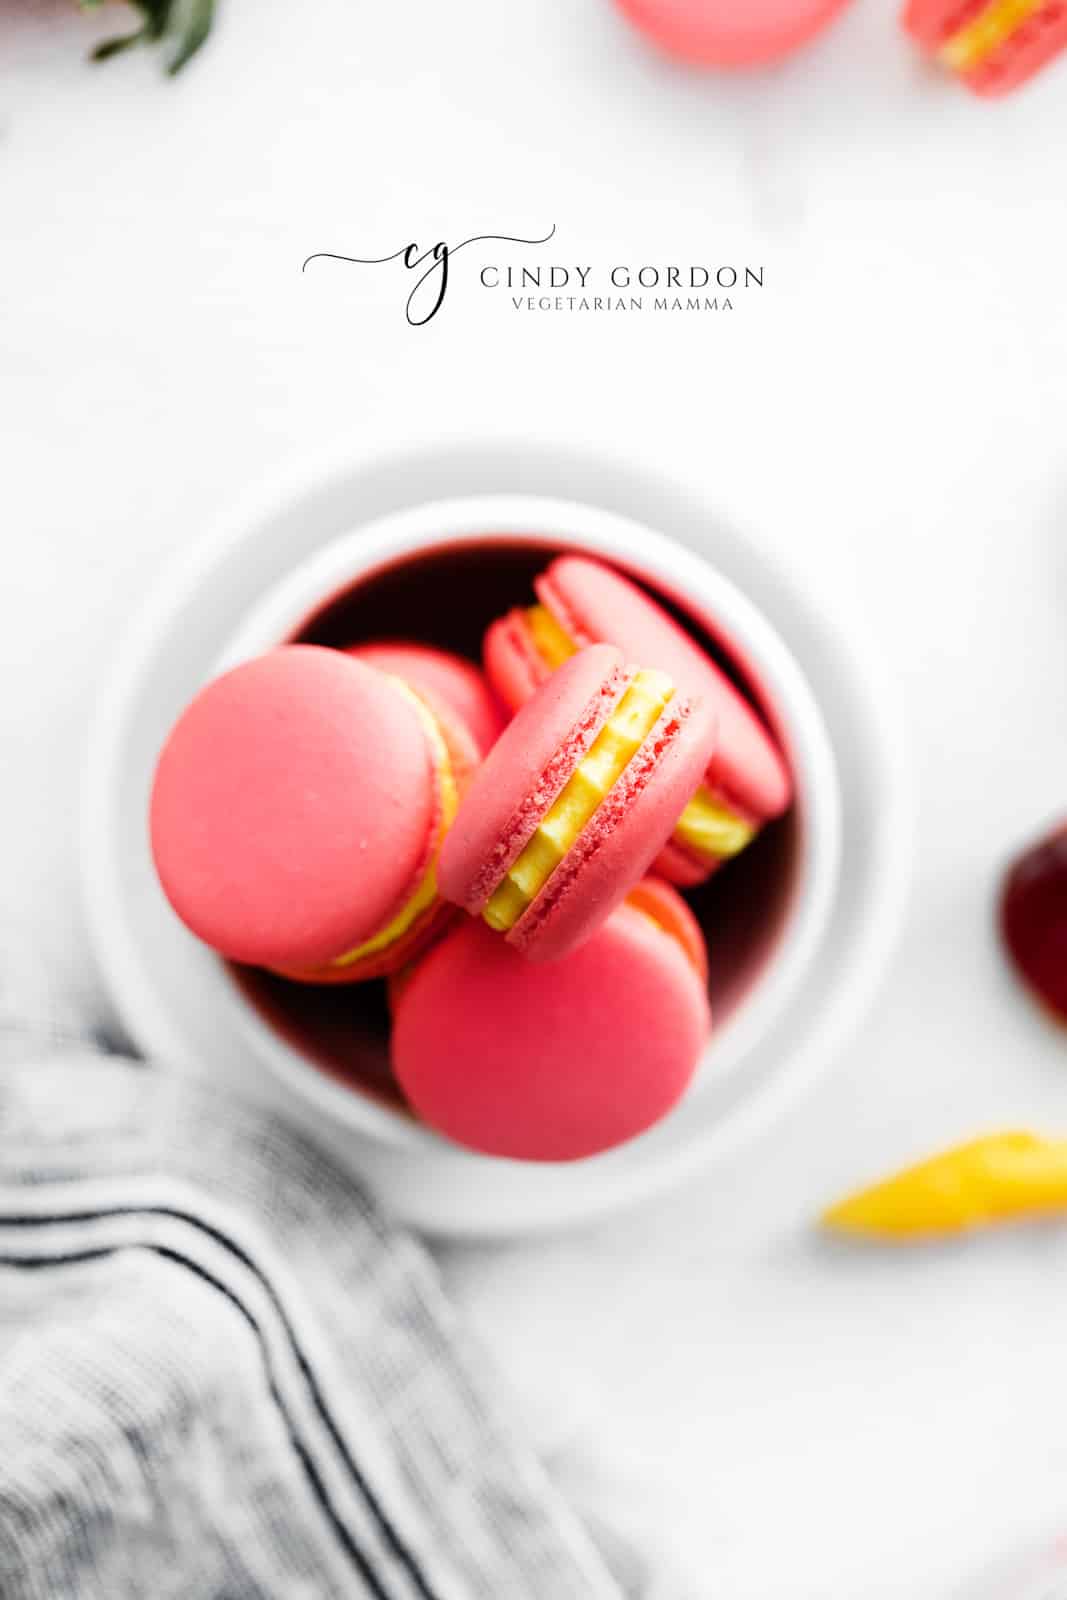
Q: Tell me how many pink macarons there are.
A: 7